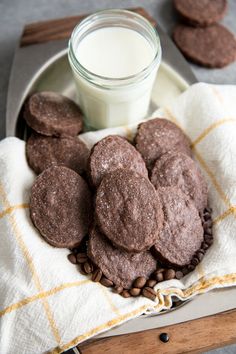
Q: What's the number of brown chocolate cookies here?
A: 11